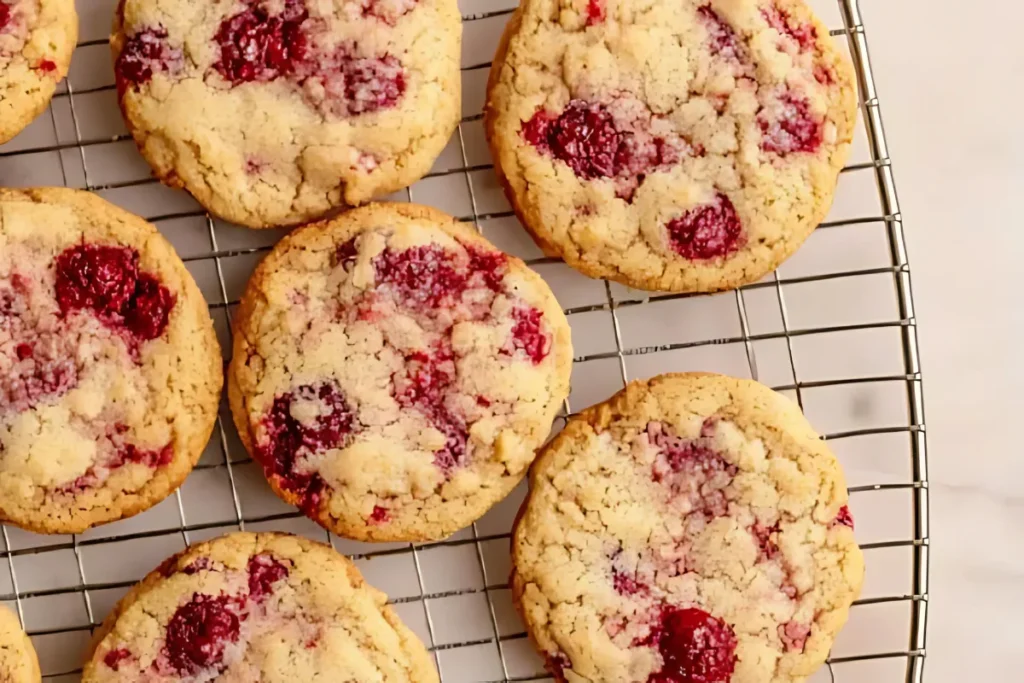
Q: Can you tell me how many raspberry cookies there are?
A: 8